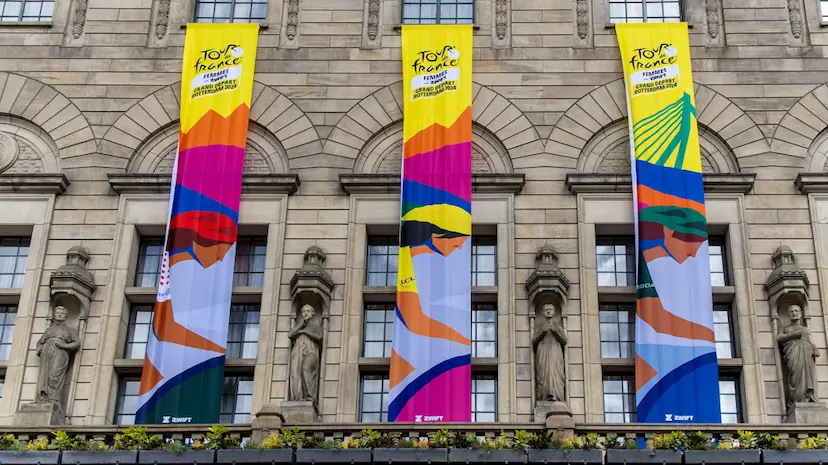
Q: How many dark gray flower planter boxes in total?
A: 11